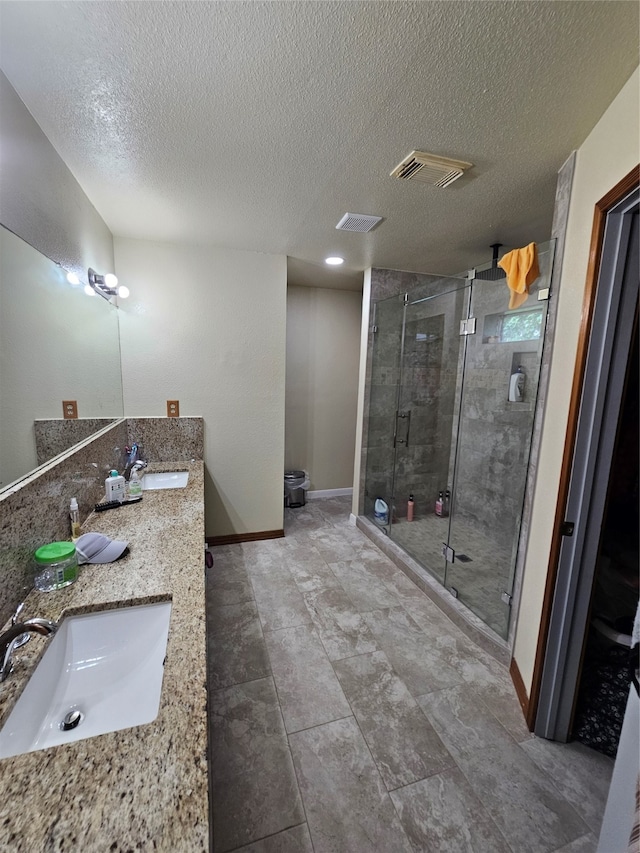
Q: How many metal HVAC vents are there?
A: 2